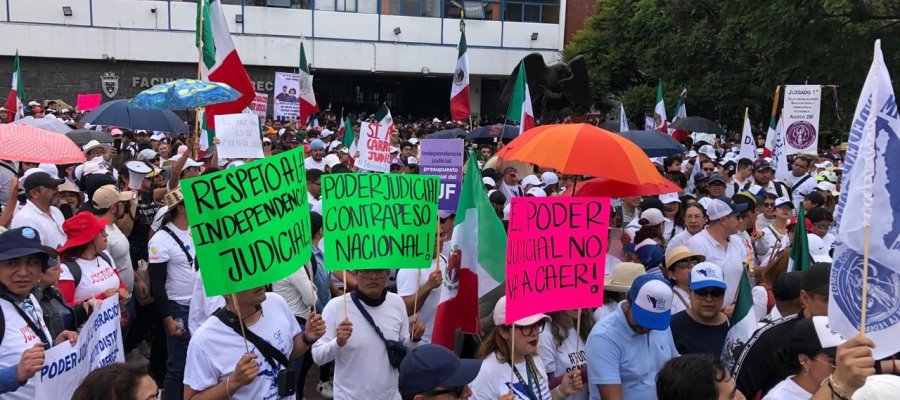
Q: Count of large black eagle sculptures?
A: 1